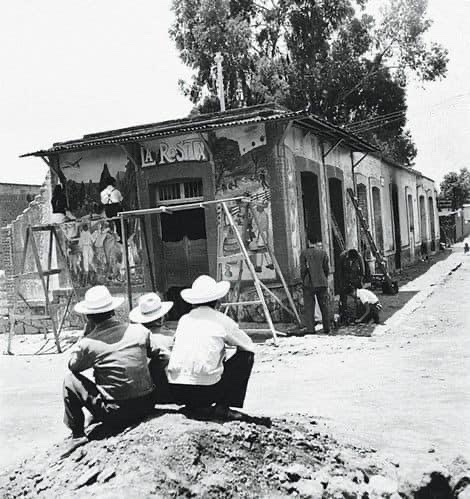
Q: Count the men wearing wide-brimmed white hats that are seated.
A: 3